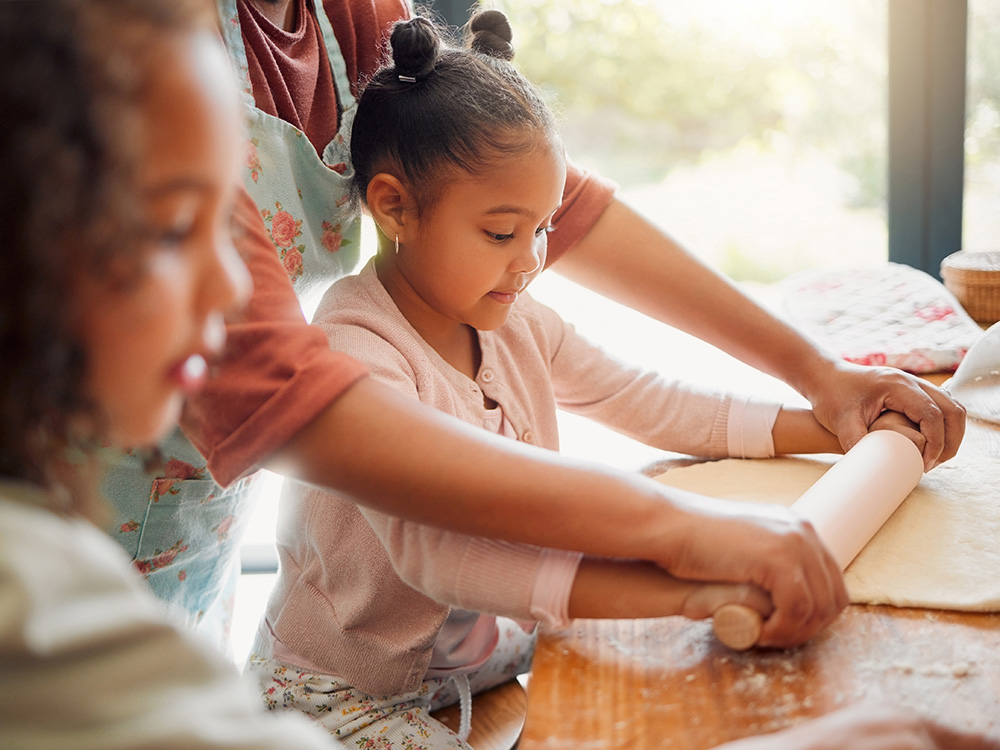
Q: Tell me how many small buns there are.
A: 2